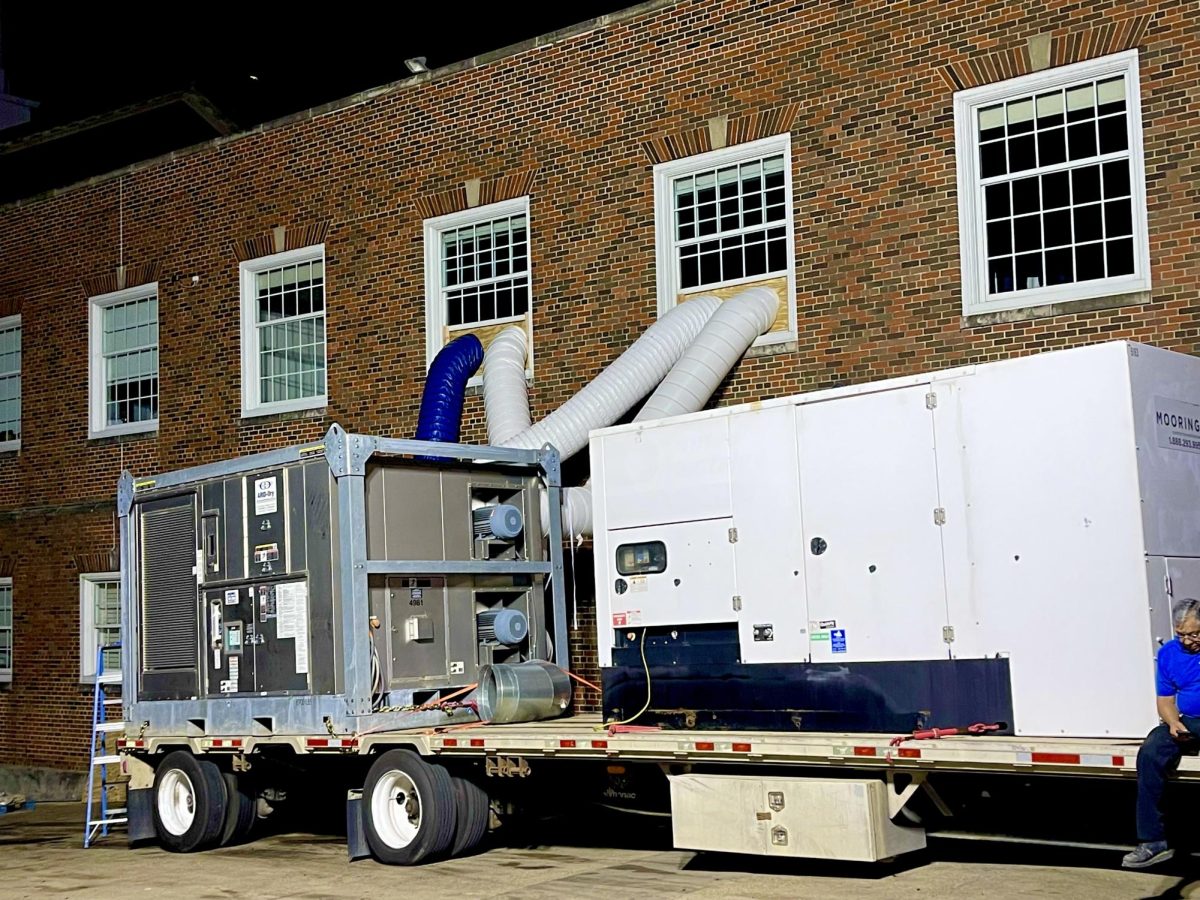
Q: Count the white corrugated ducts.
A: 3